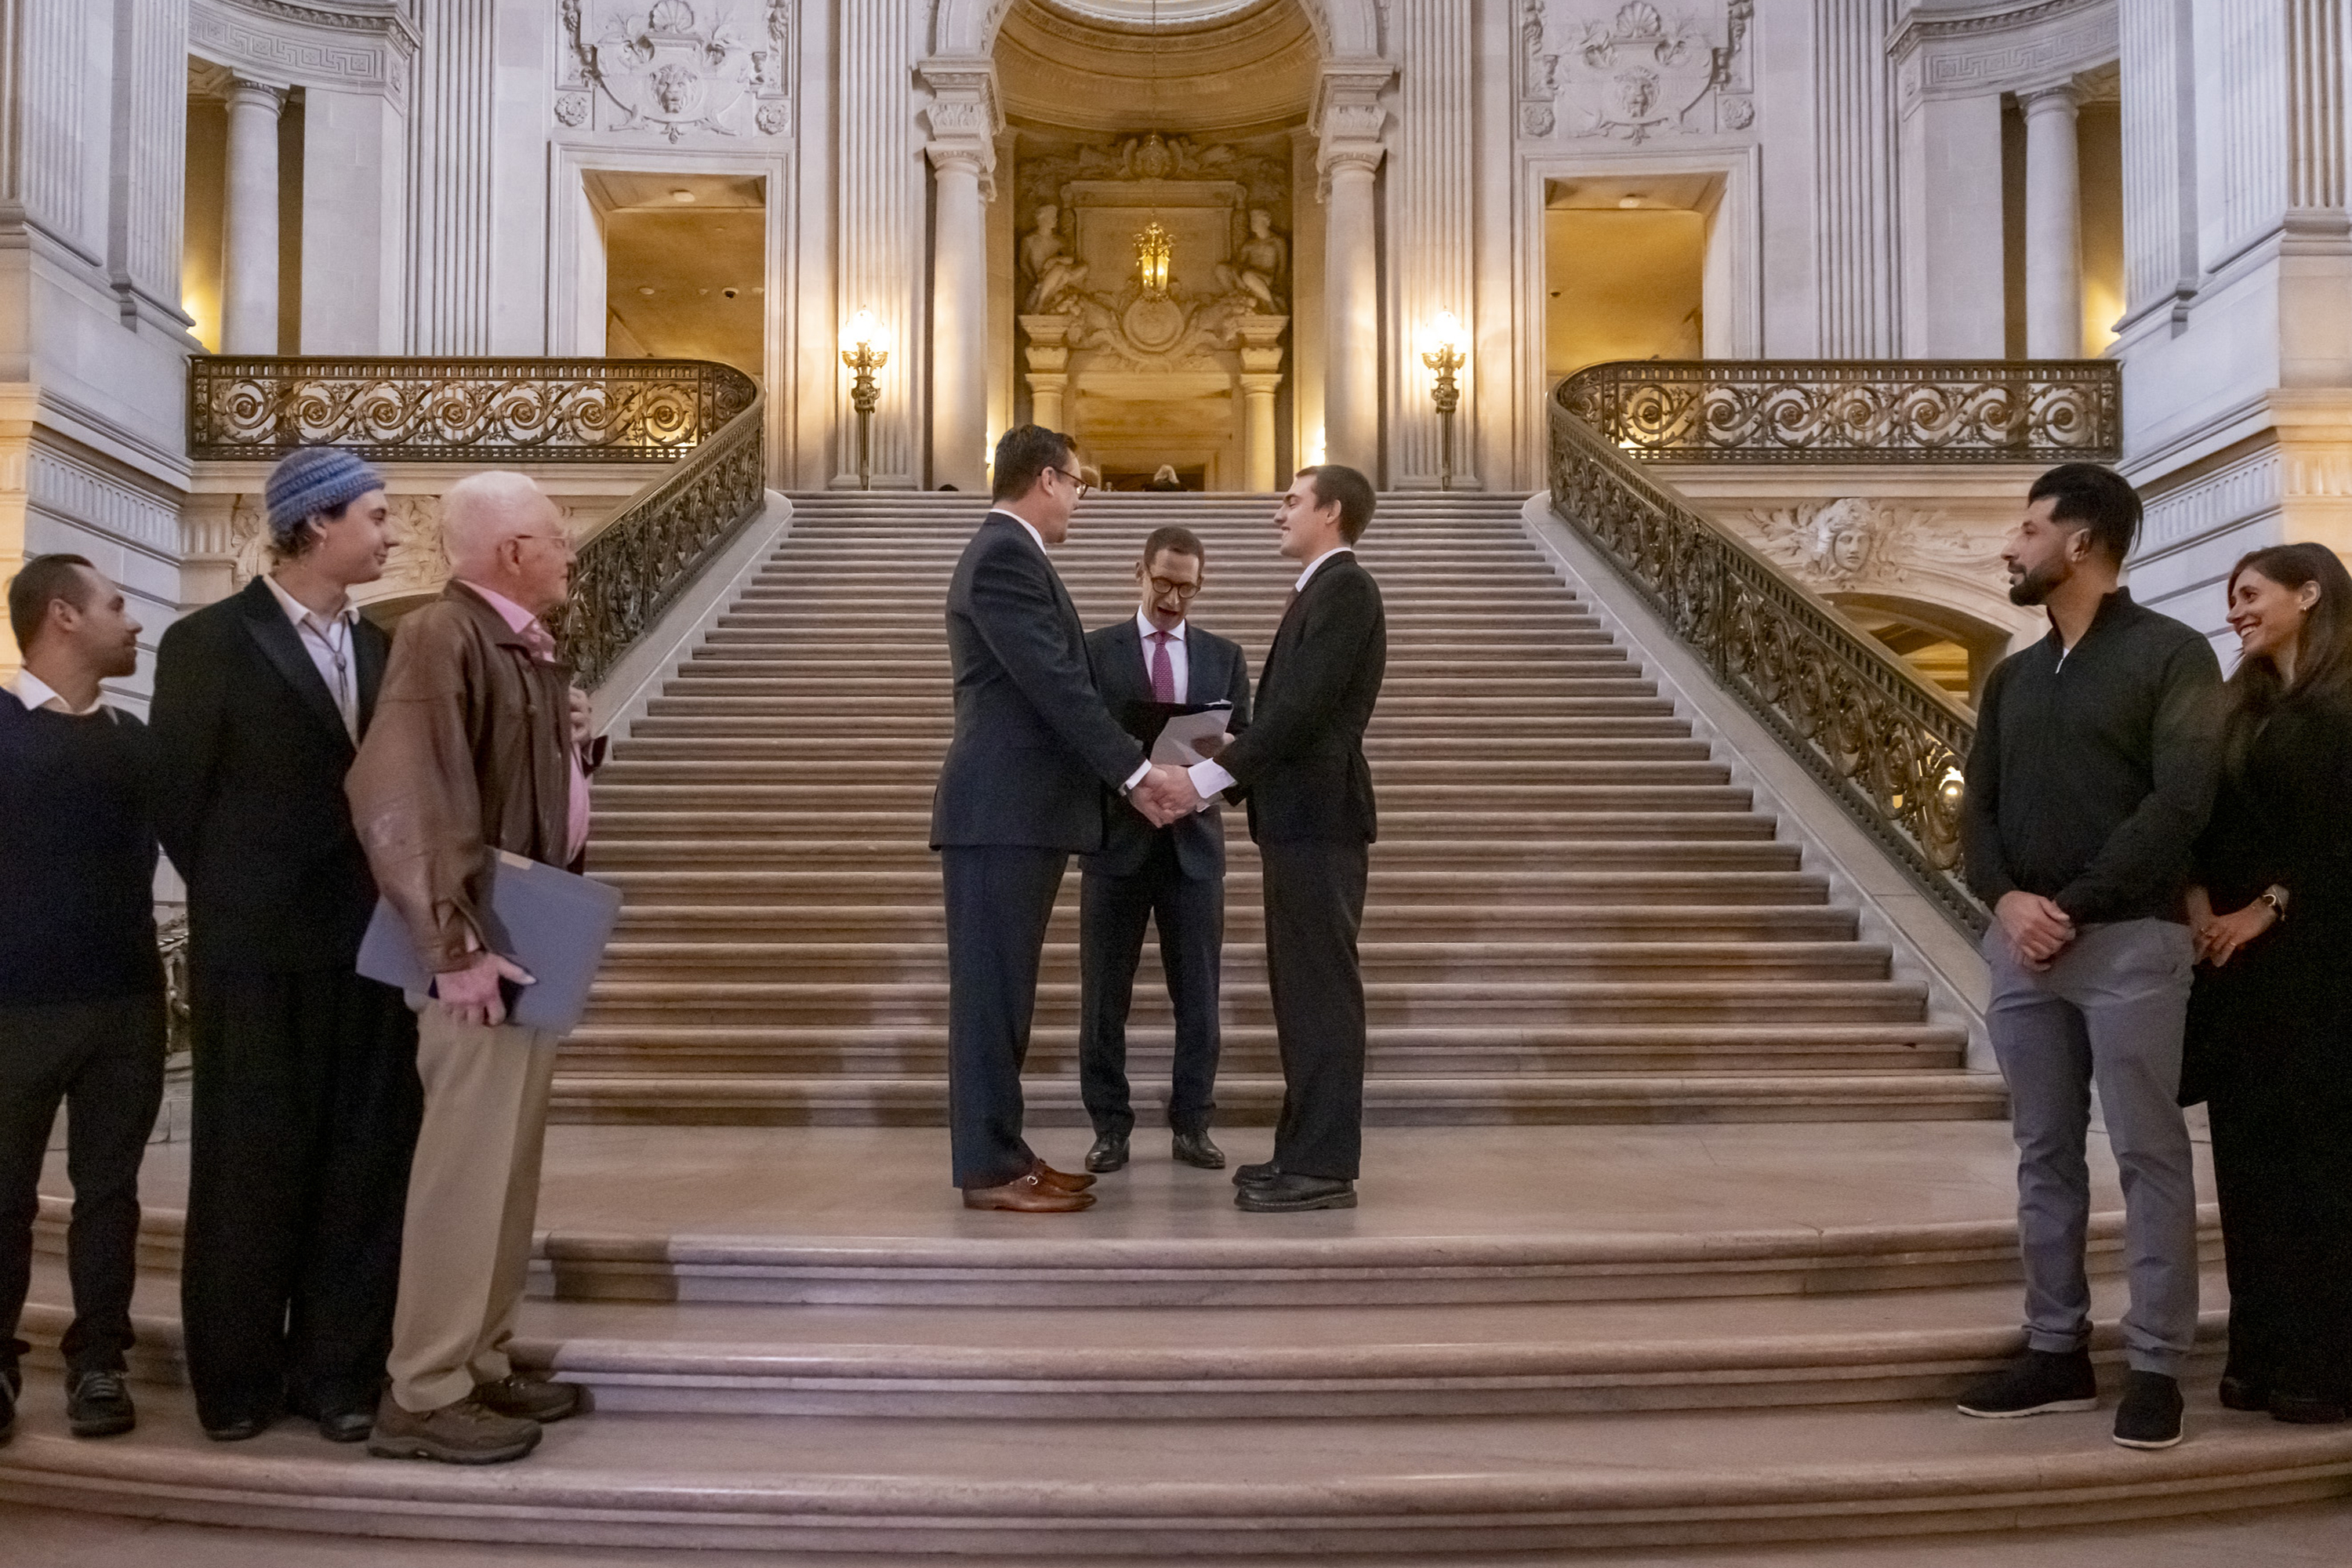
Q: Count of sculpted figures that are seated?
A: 2